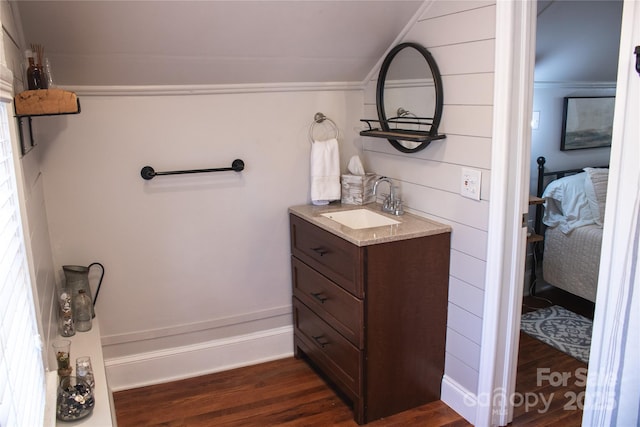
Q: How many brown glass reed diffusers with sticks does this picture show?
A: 1